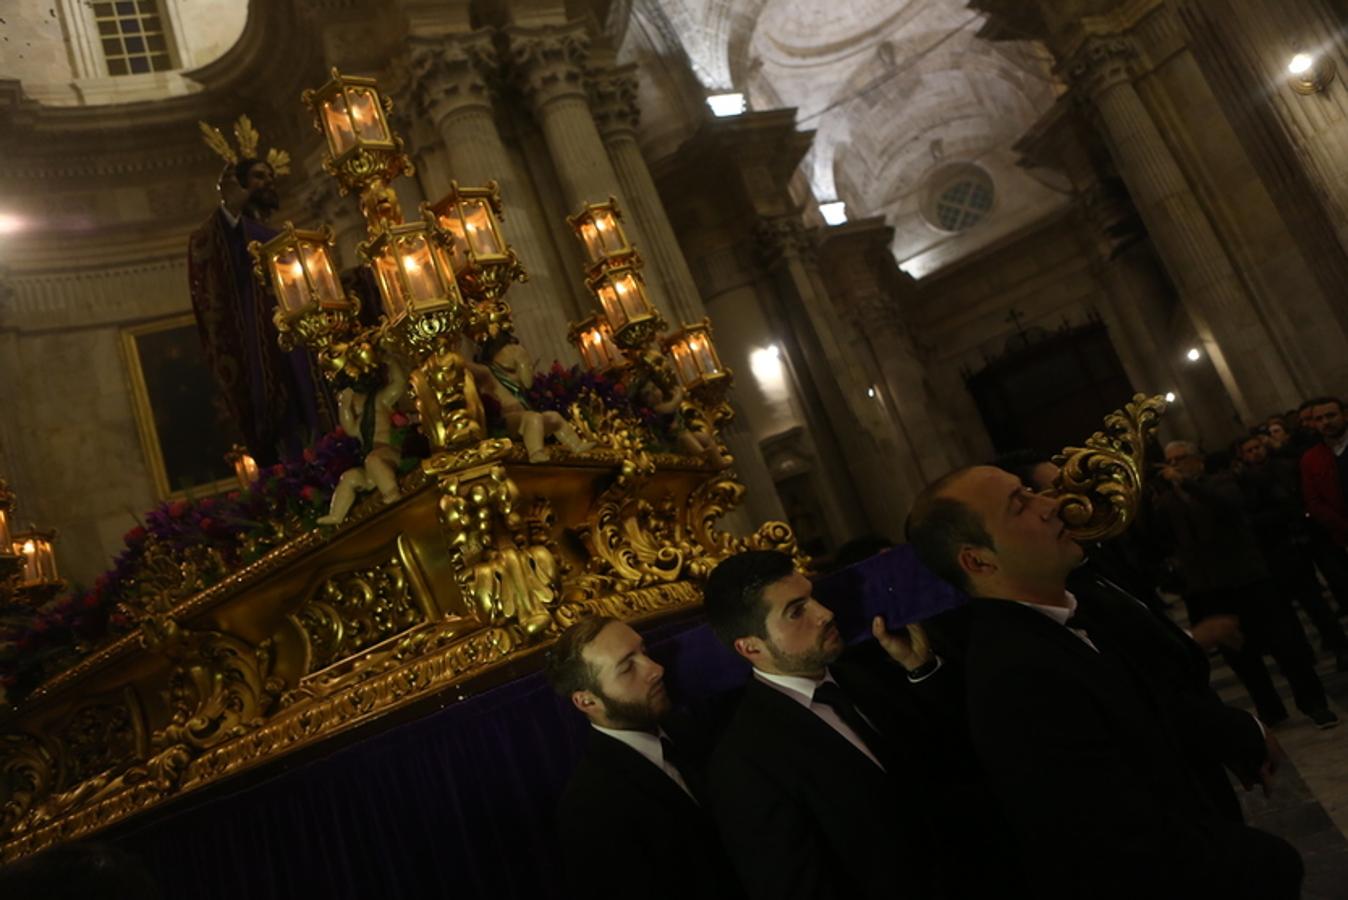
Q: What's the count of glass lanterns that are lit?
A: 11